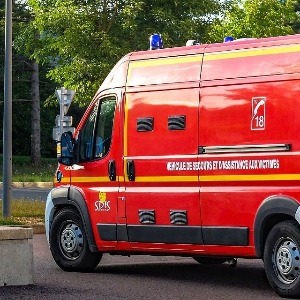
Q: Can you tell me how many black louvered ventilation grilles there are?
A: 4